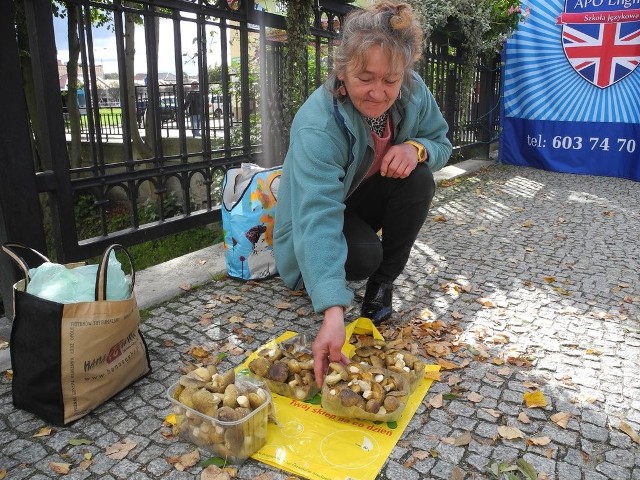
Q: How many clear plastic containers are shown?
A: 4